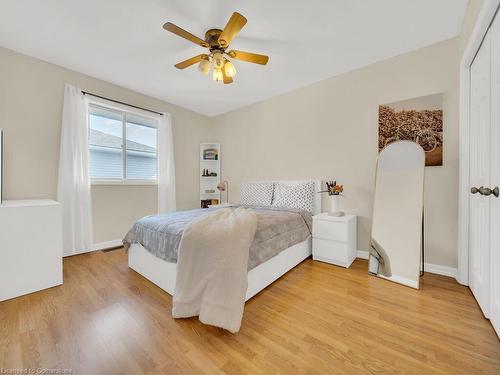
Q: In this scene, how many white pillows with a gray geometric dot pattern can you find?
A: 2